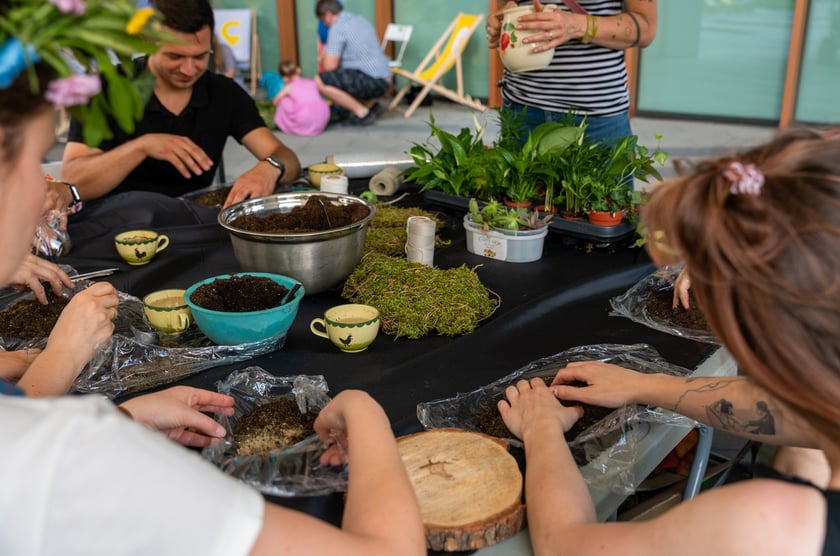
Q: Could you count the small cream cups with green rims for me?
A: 4